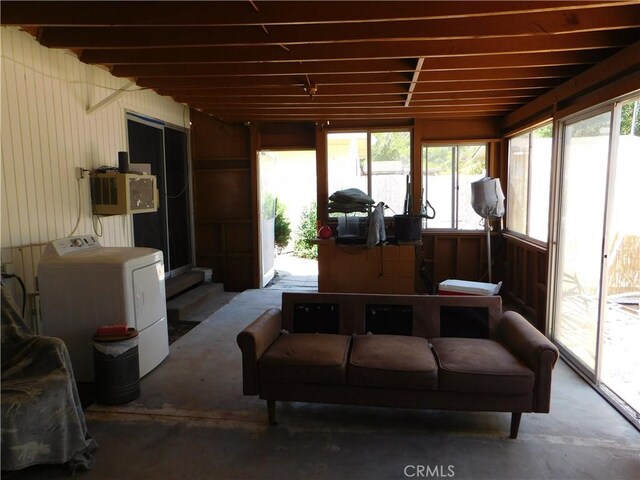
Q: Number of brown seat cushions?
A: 3